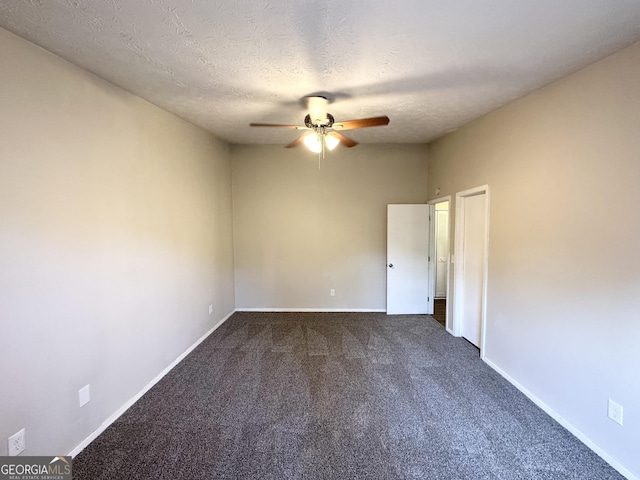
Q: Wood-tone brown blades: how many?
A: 4